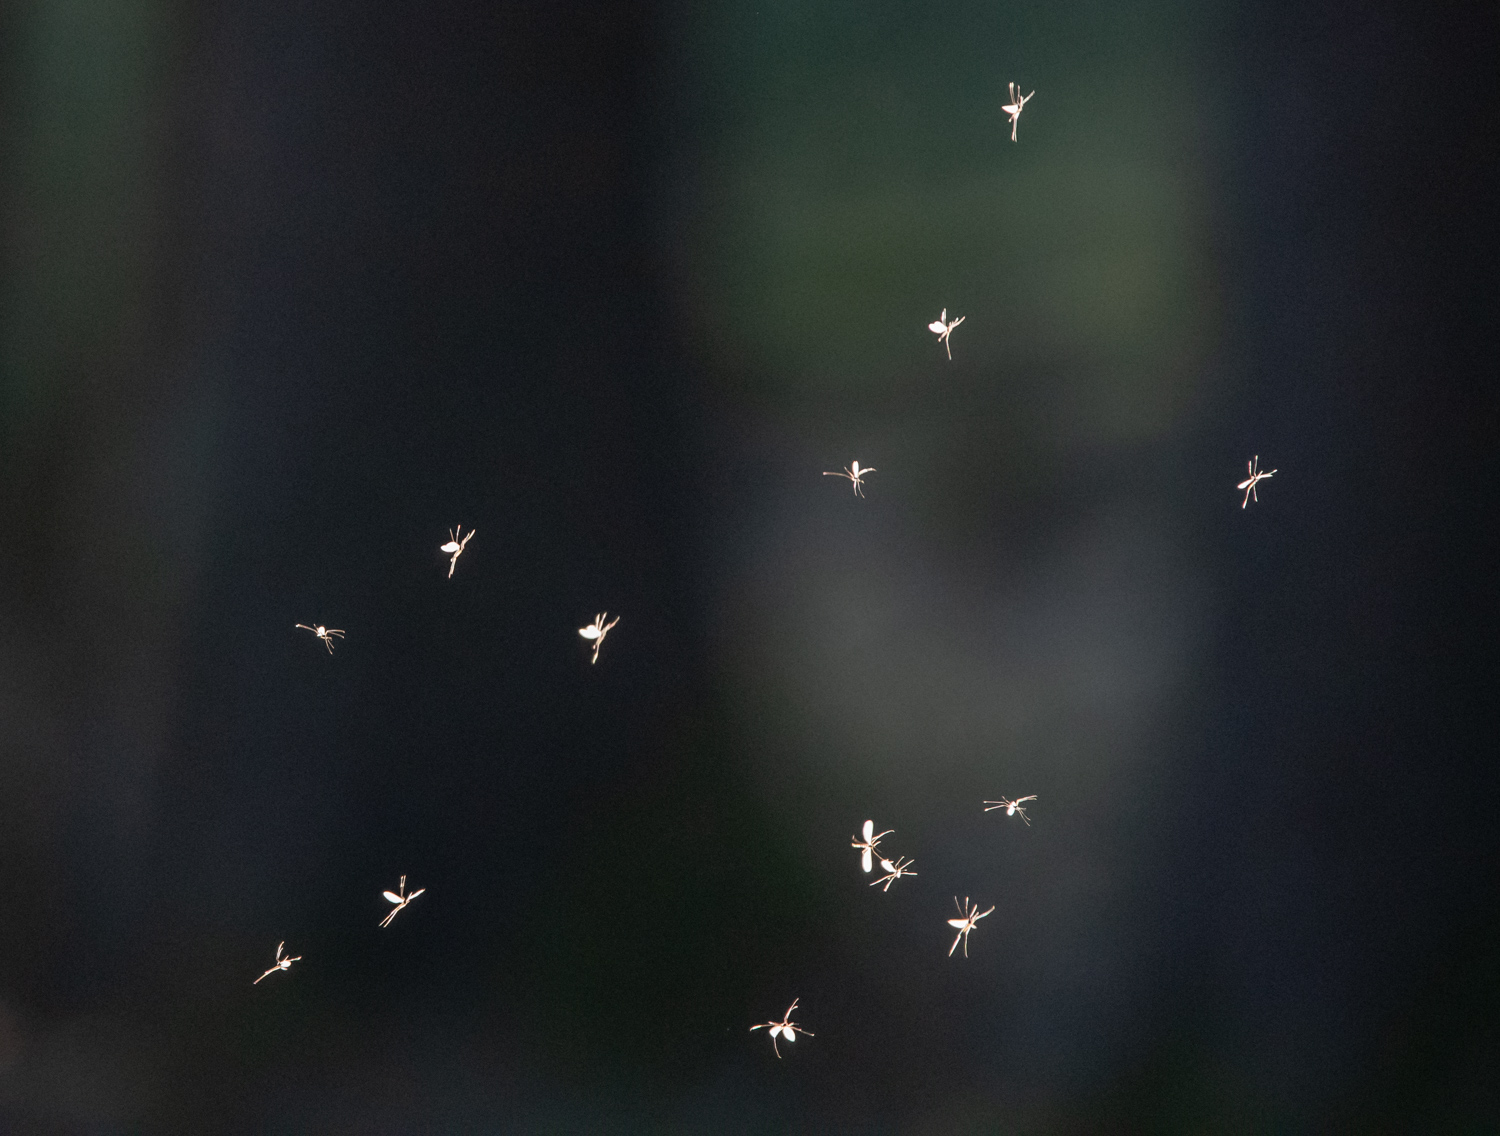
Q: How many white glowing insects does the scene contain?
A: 14